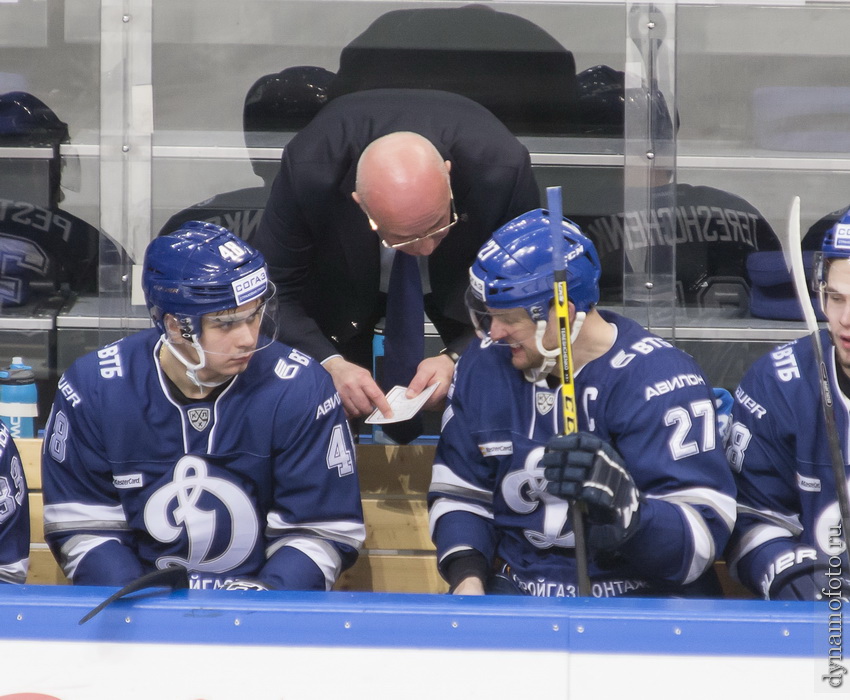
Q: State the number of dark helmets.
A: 3